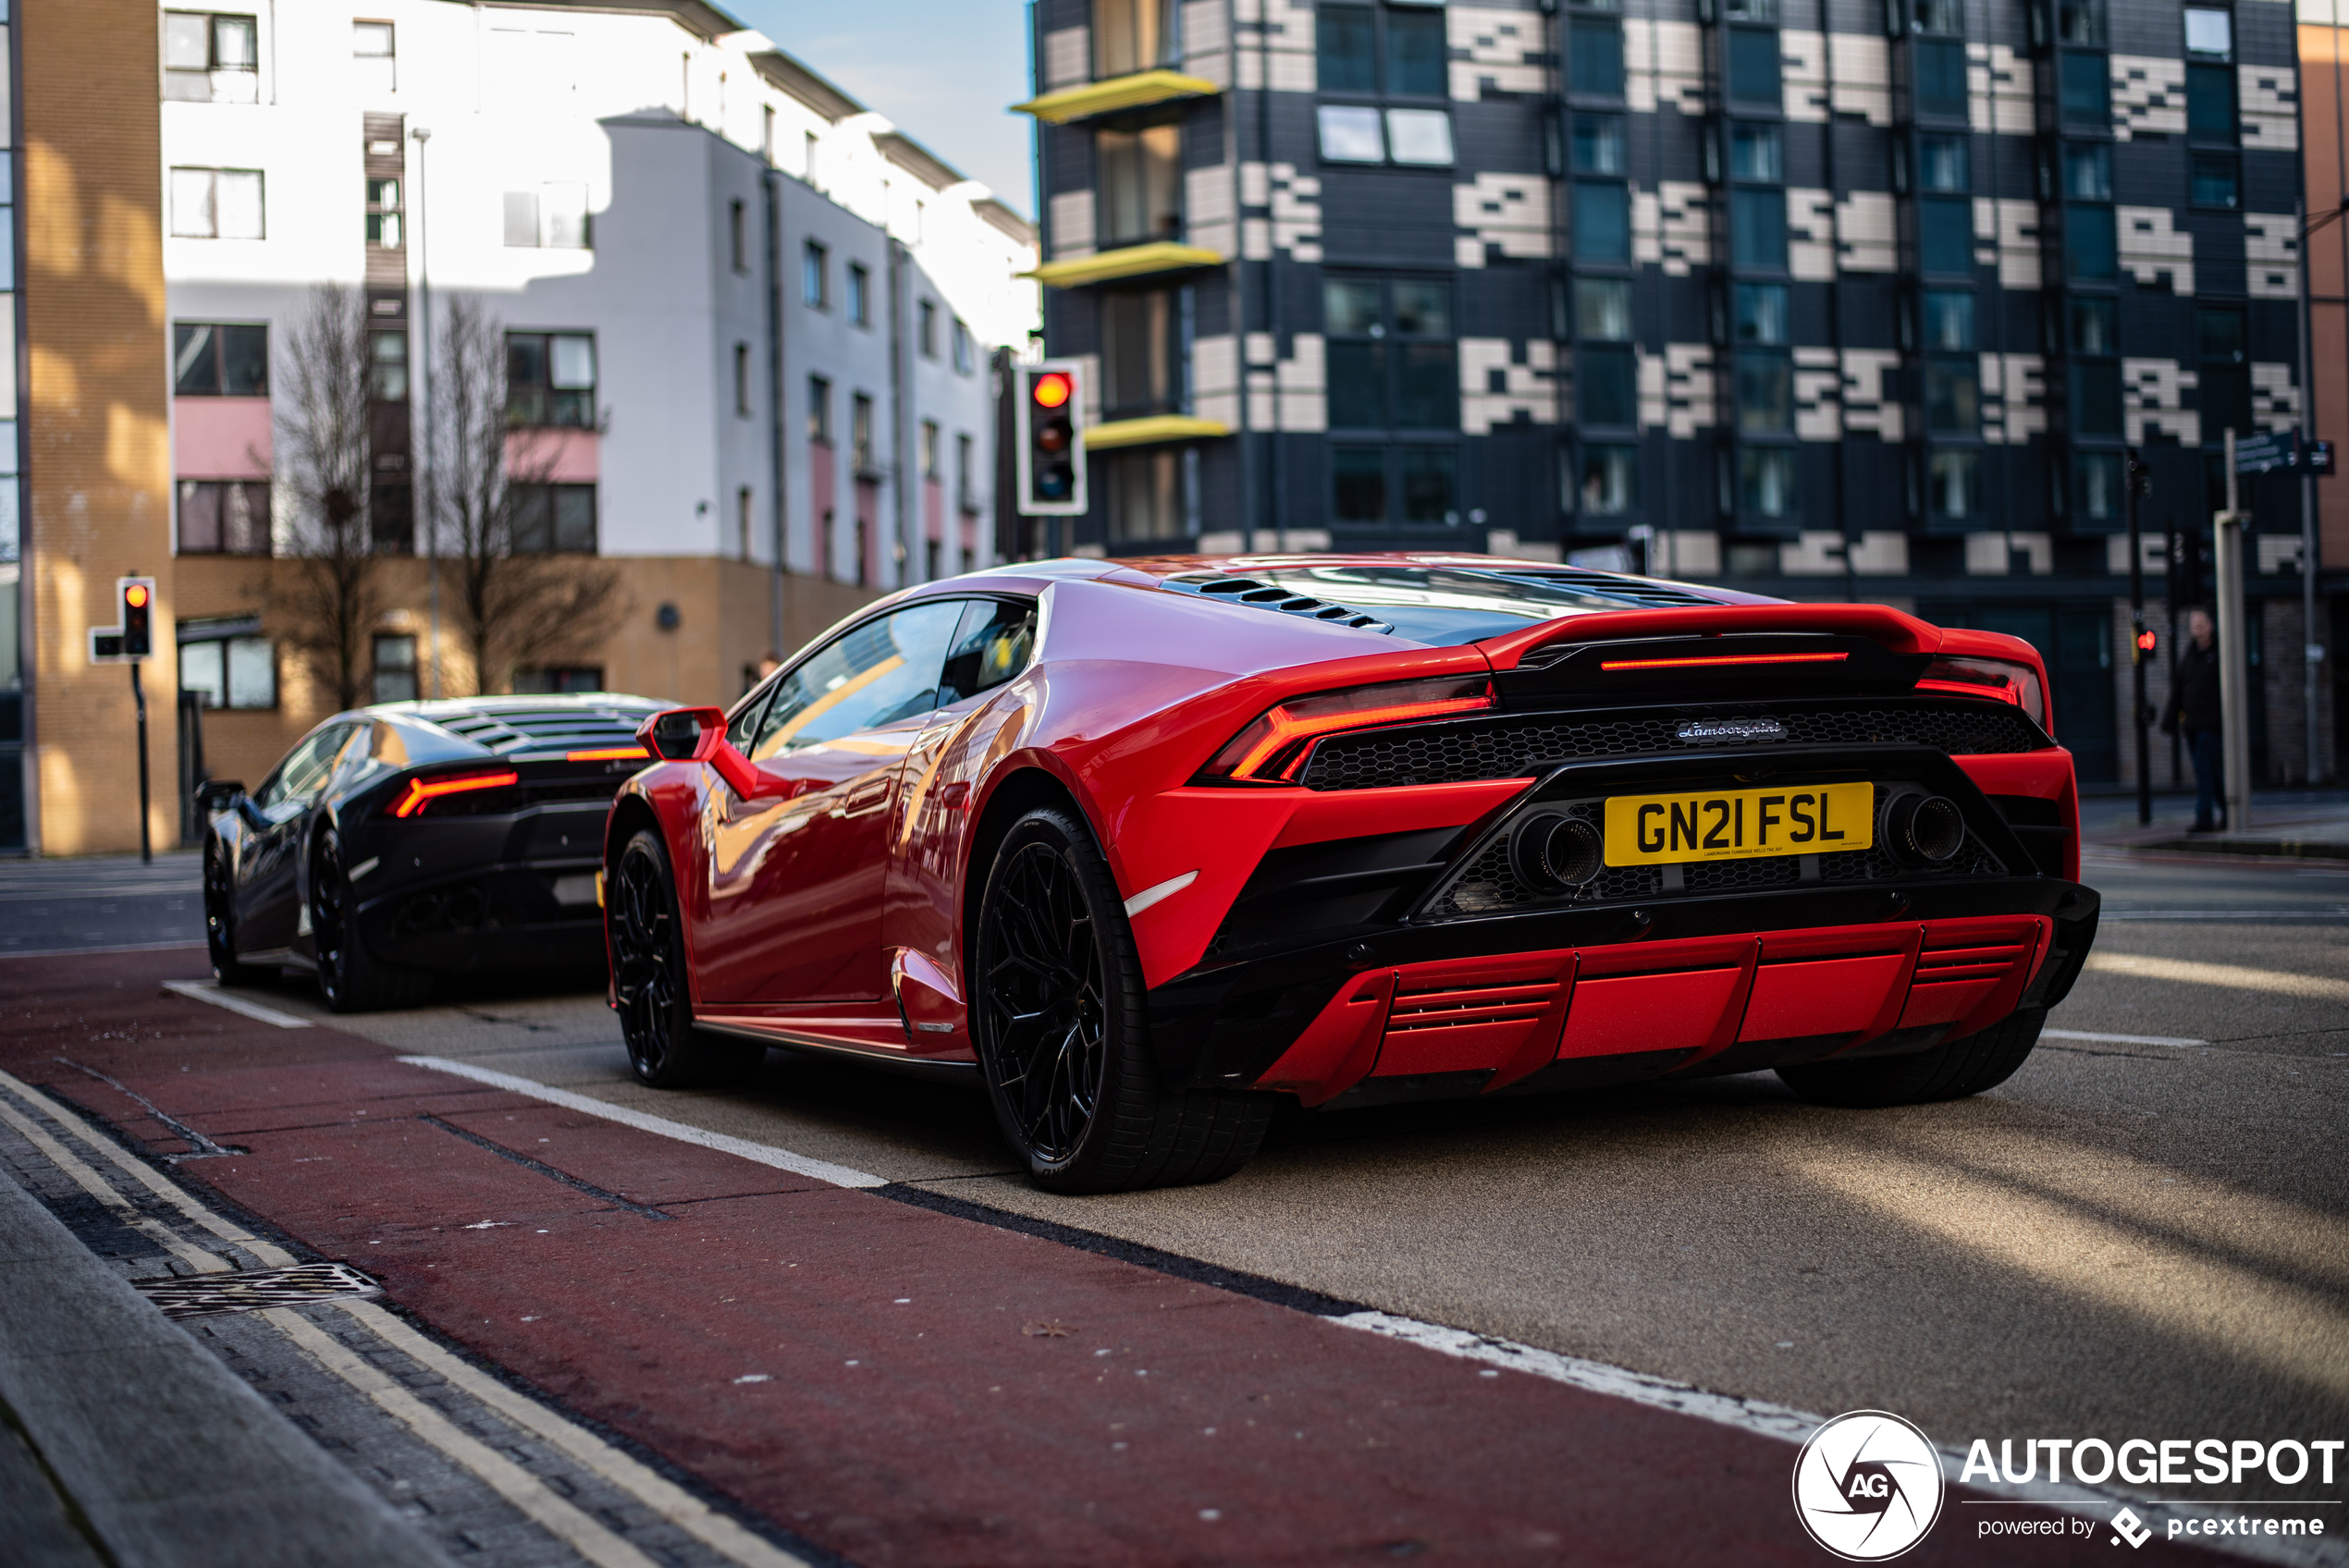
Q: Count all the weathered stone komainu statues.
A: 0